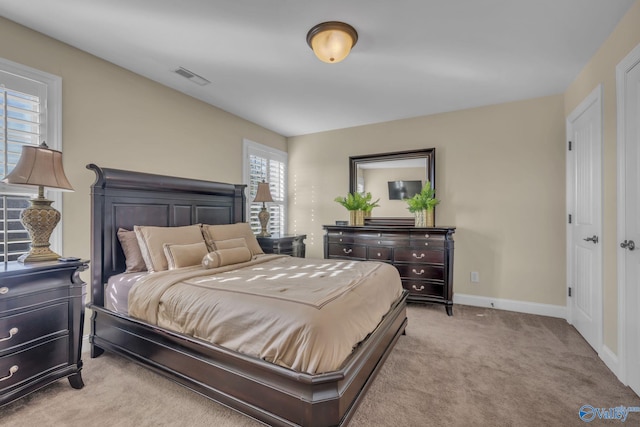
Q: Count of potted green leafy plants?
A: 2